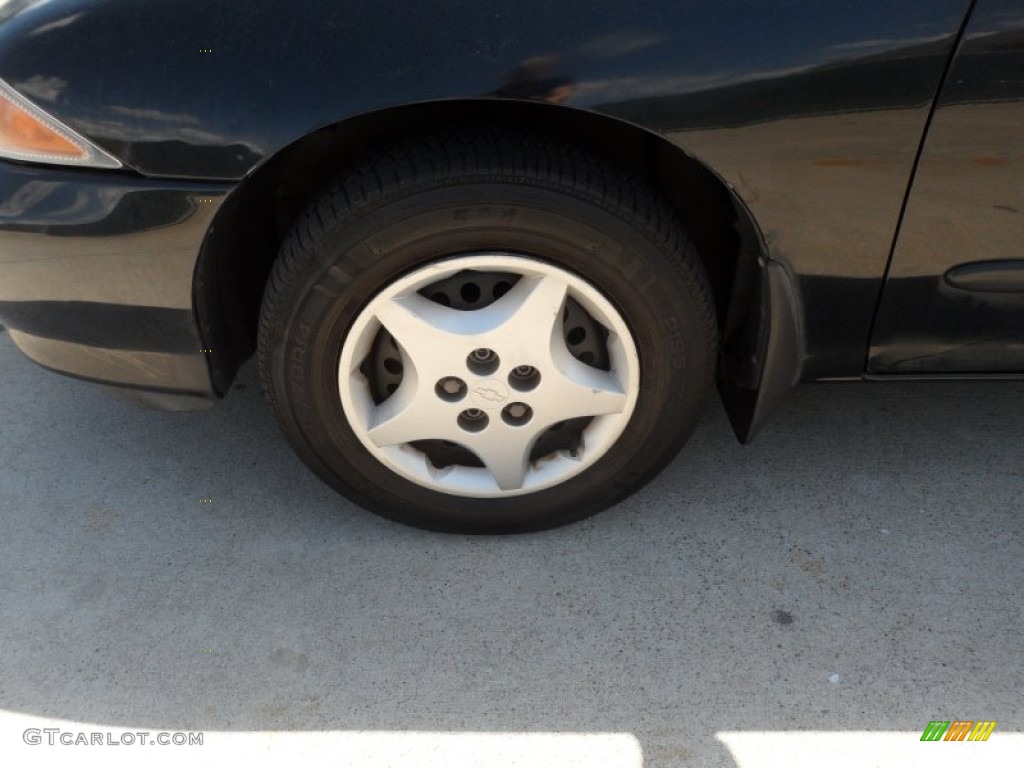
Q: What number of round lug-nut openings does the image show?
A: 5